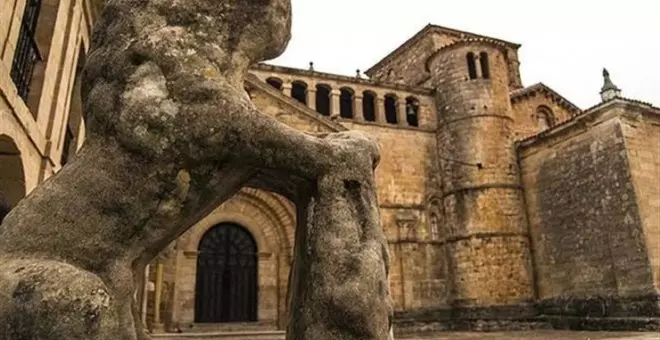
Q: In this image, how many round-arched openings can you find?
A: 12